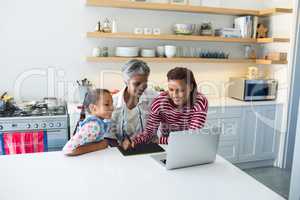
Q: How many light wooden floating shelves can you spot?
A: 3